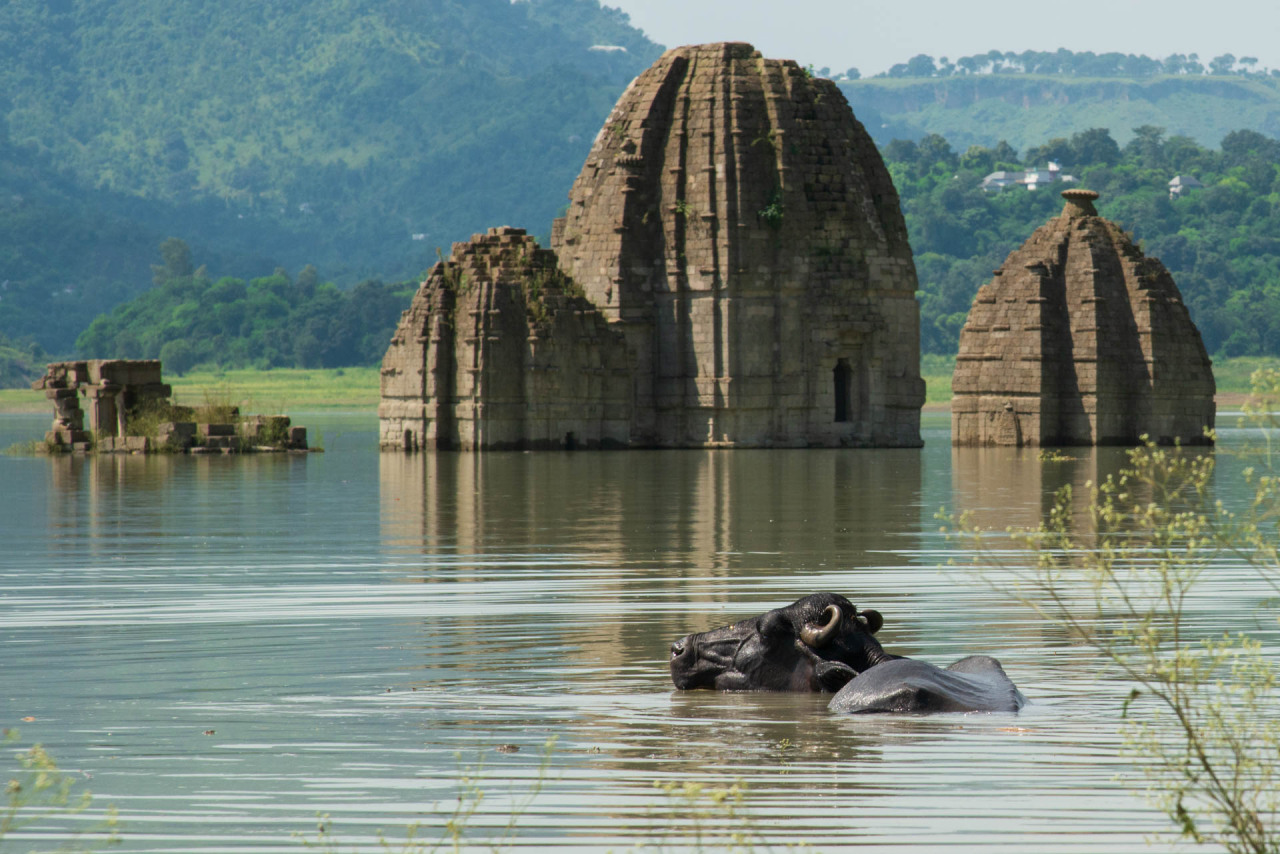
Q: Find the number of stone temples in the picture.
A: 3